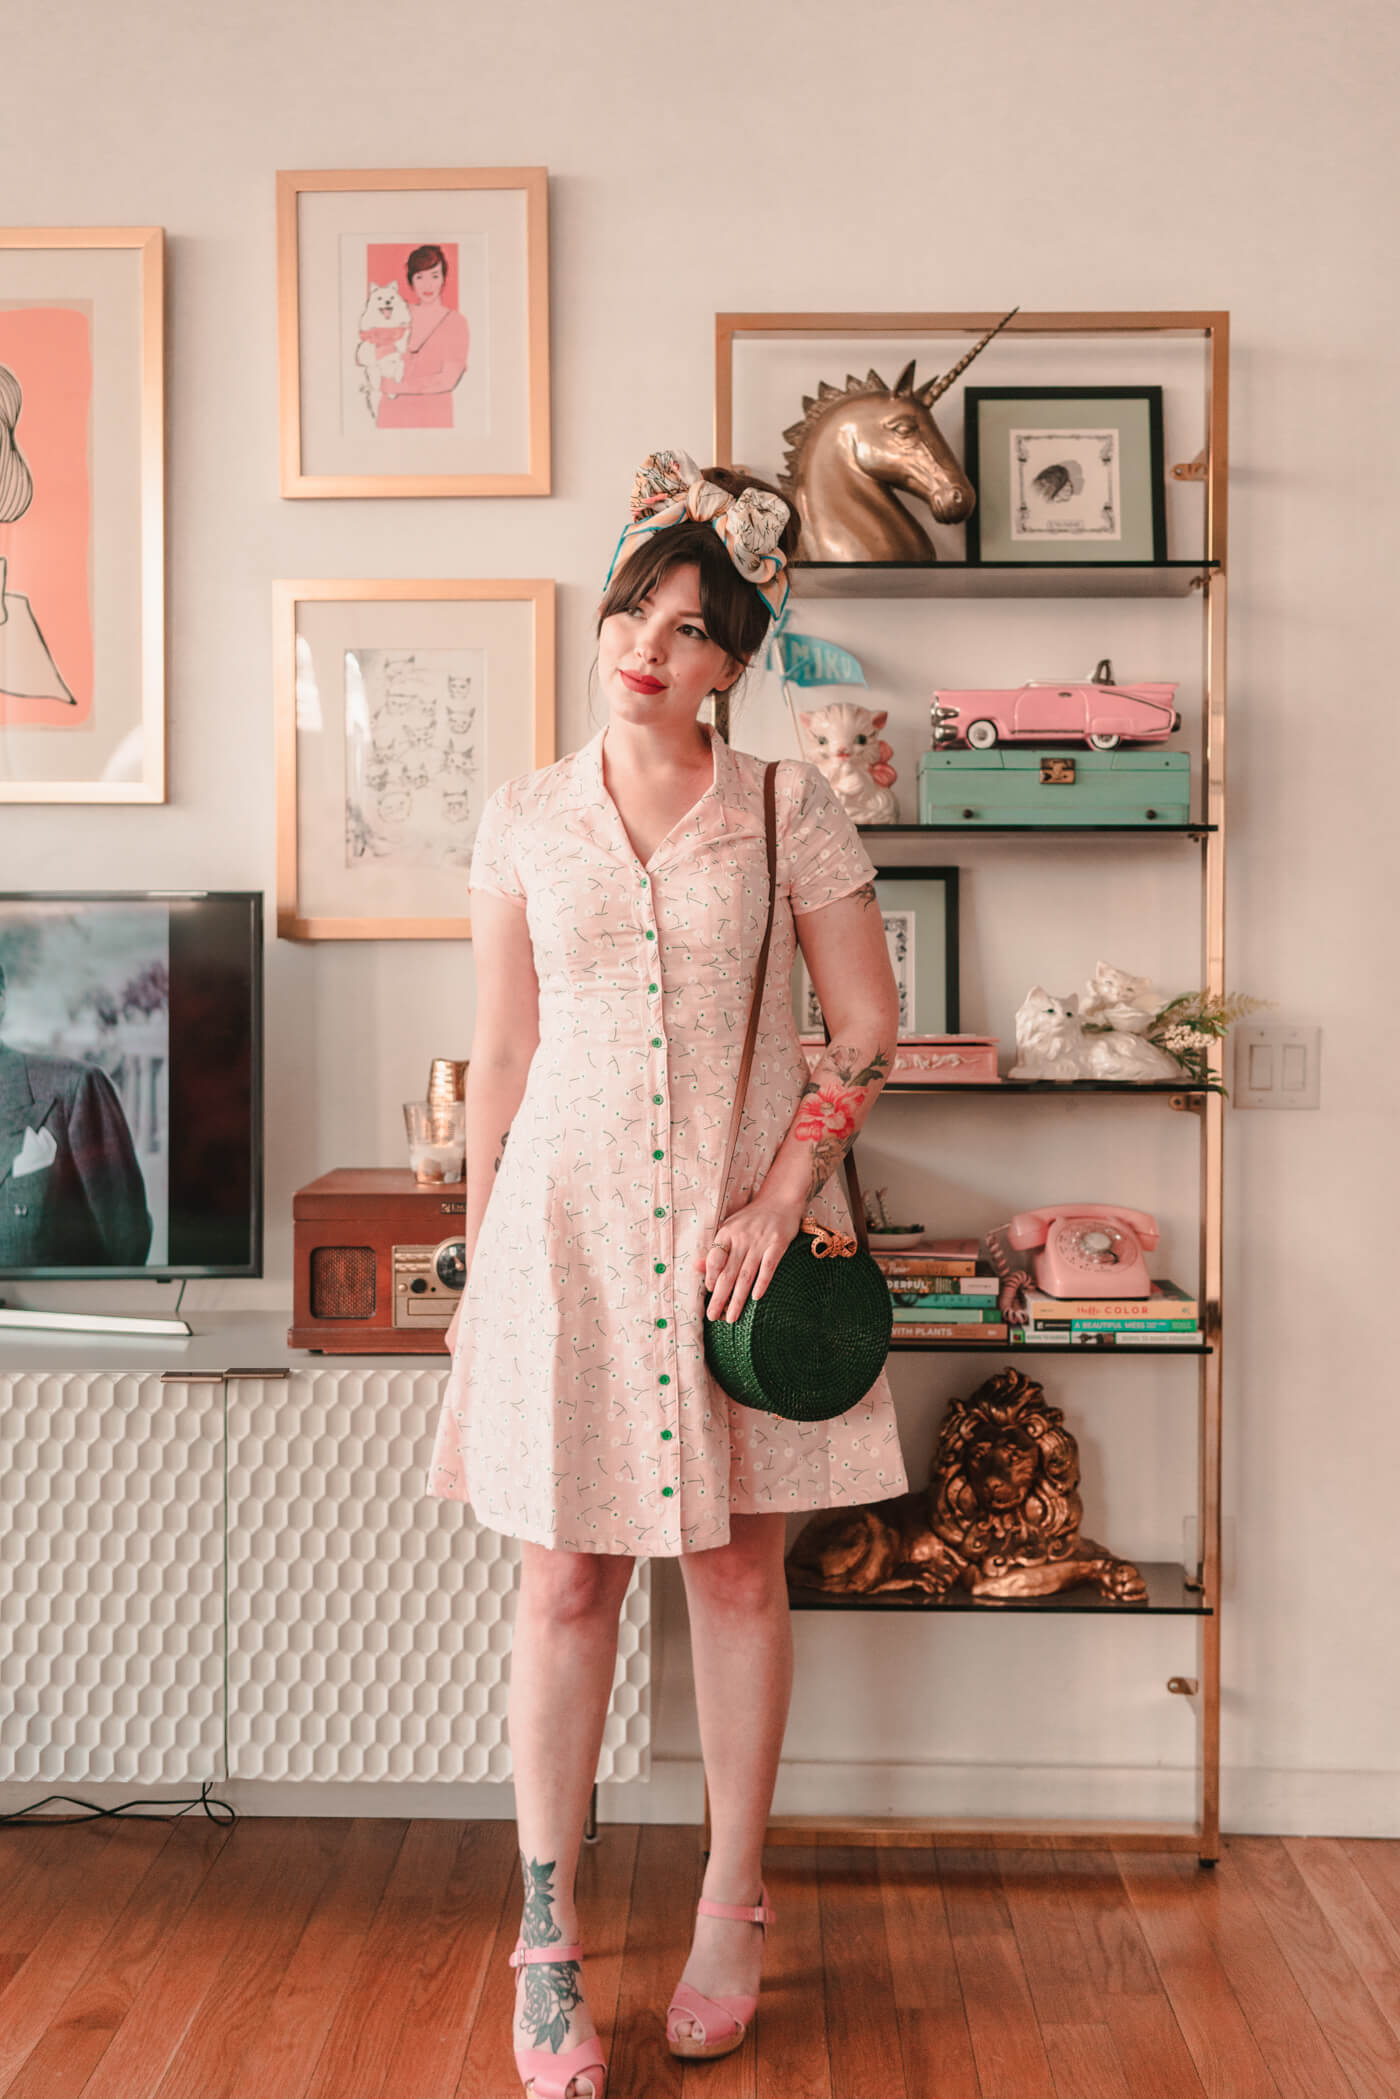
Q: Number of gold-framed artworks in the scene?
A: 3